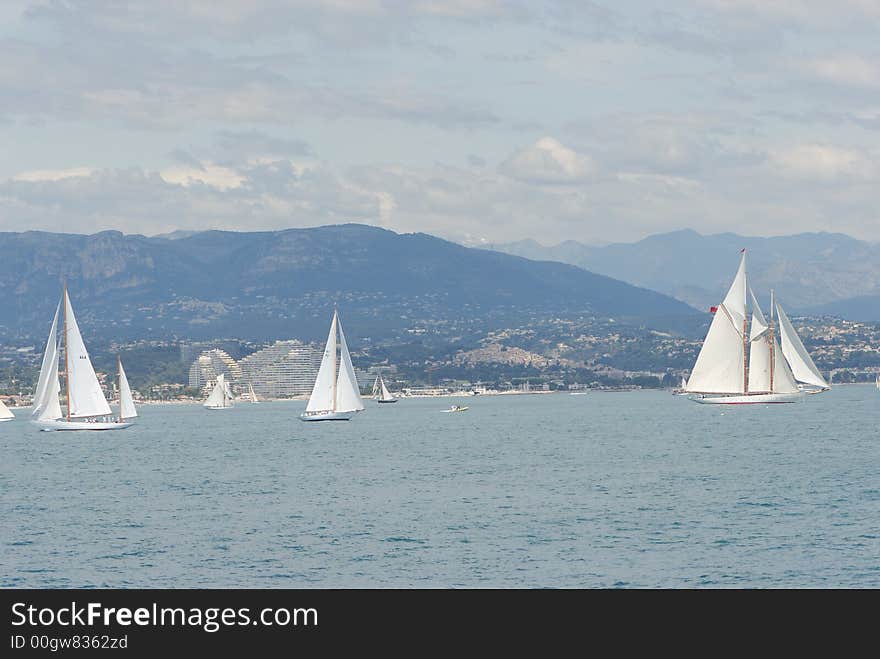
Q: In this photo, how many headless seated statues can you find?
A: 0